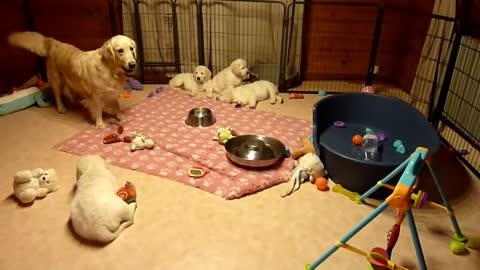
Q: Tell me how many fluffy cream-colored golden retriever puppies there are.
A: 4